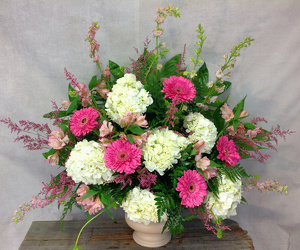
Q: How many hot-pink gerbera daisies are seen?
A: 5